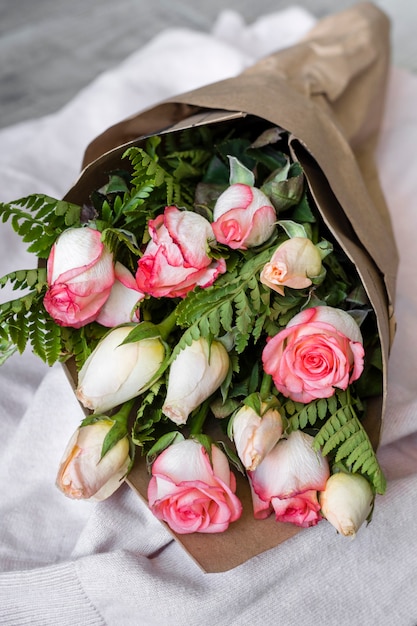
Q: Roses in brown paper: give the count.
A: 12